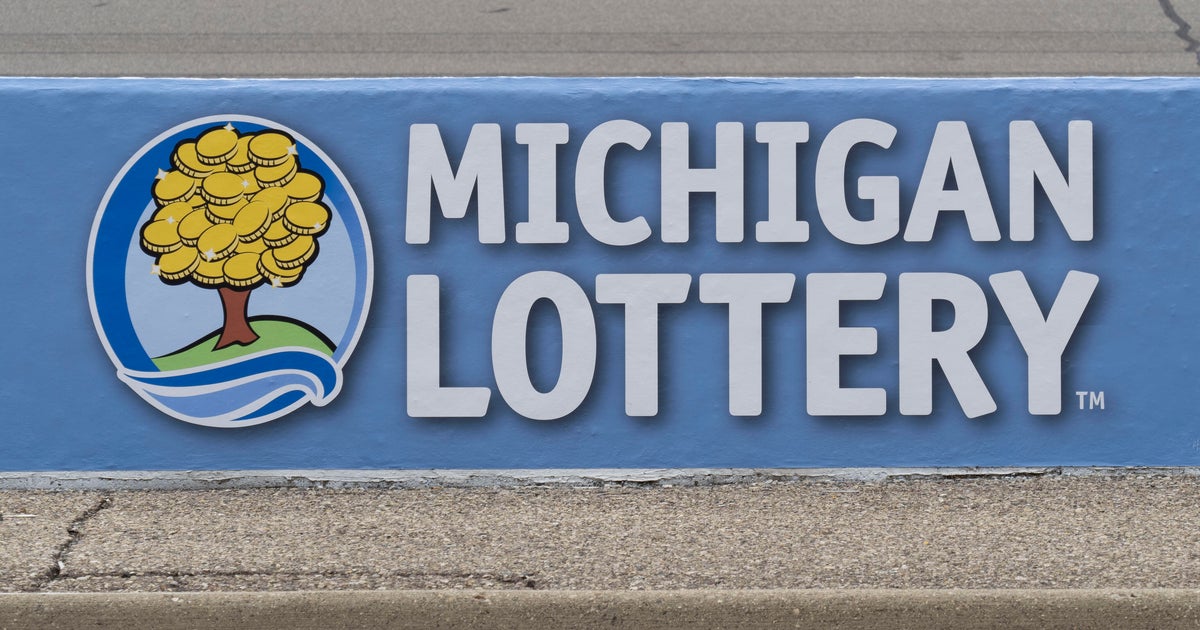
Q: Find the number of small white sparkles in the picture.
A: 9